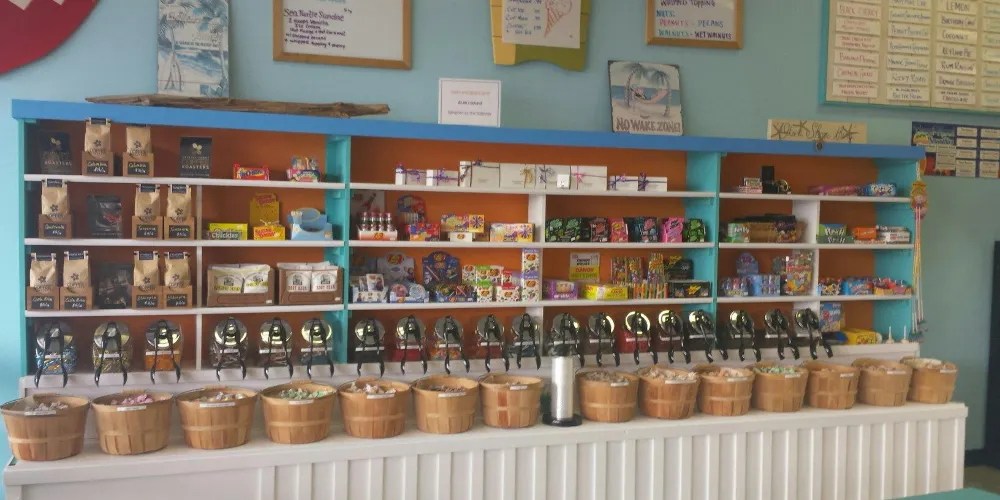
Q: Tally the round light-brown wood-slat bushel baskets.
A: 14